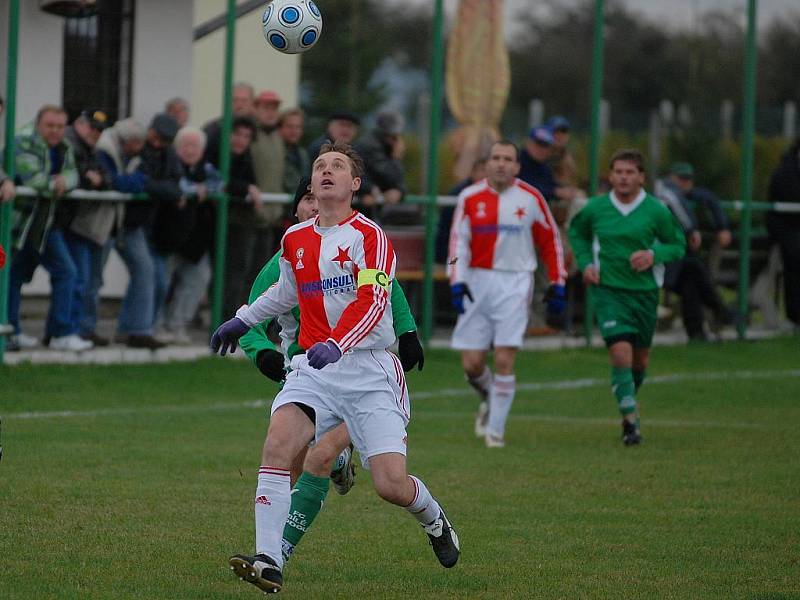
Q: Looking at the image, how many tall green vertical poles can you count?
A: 5